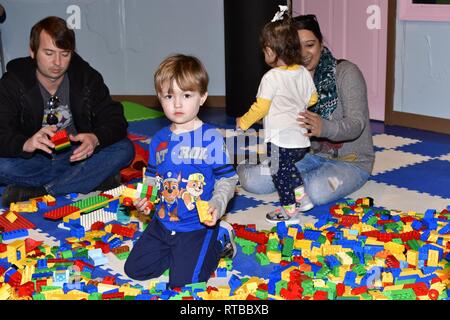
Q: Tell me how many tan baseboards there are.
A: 2